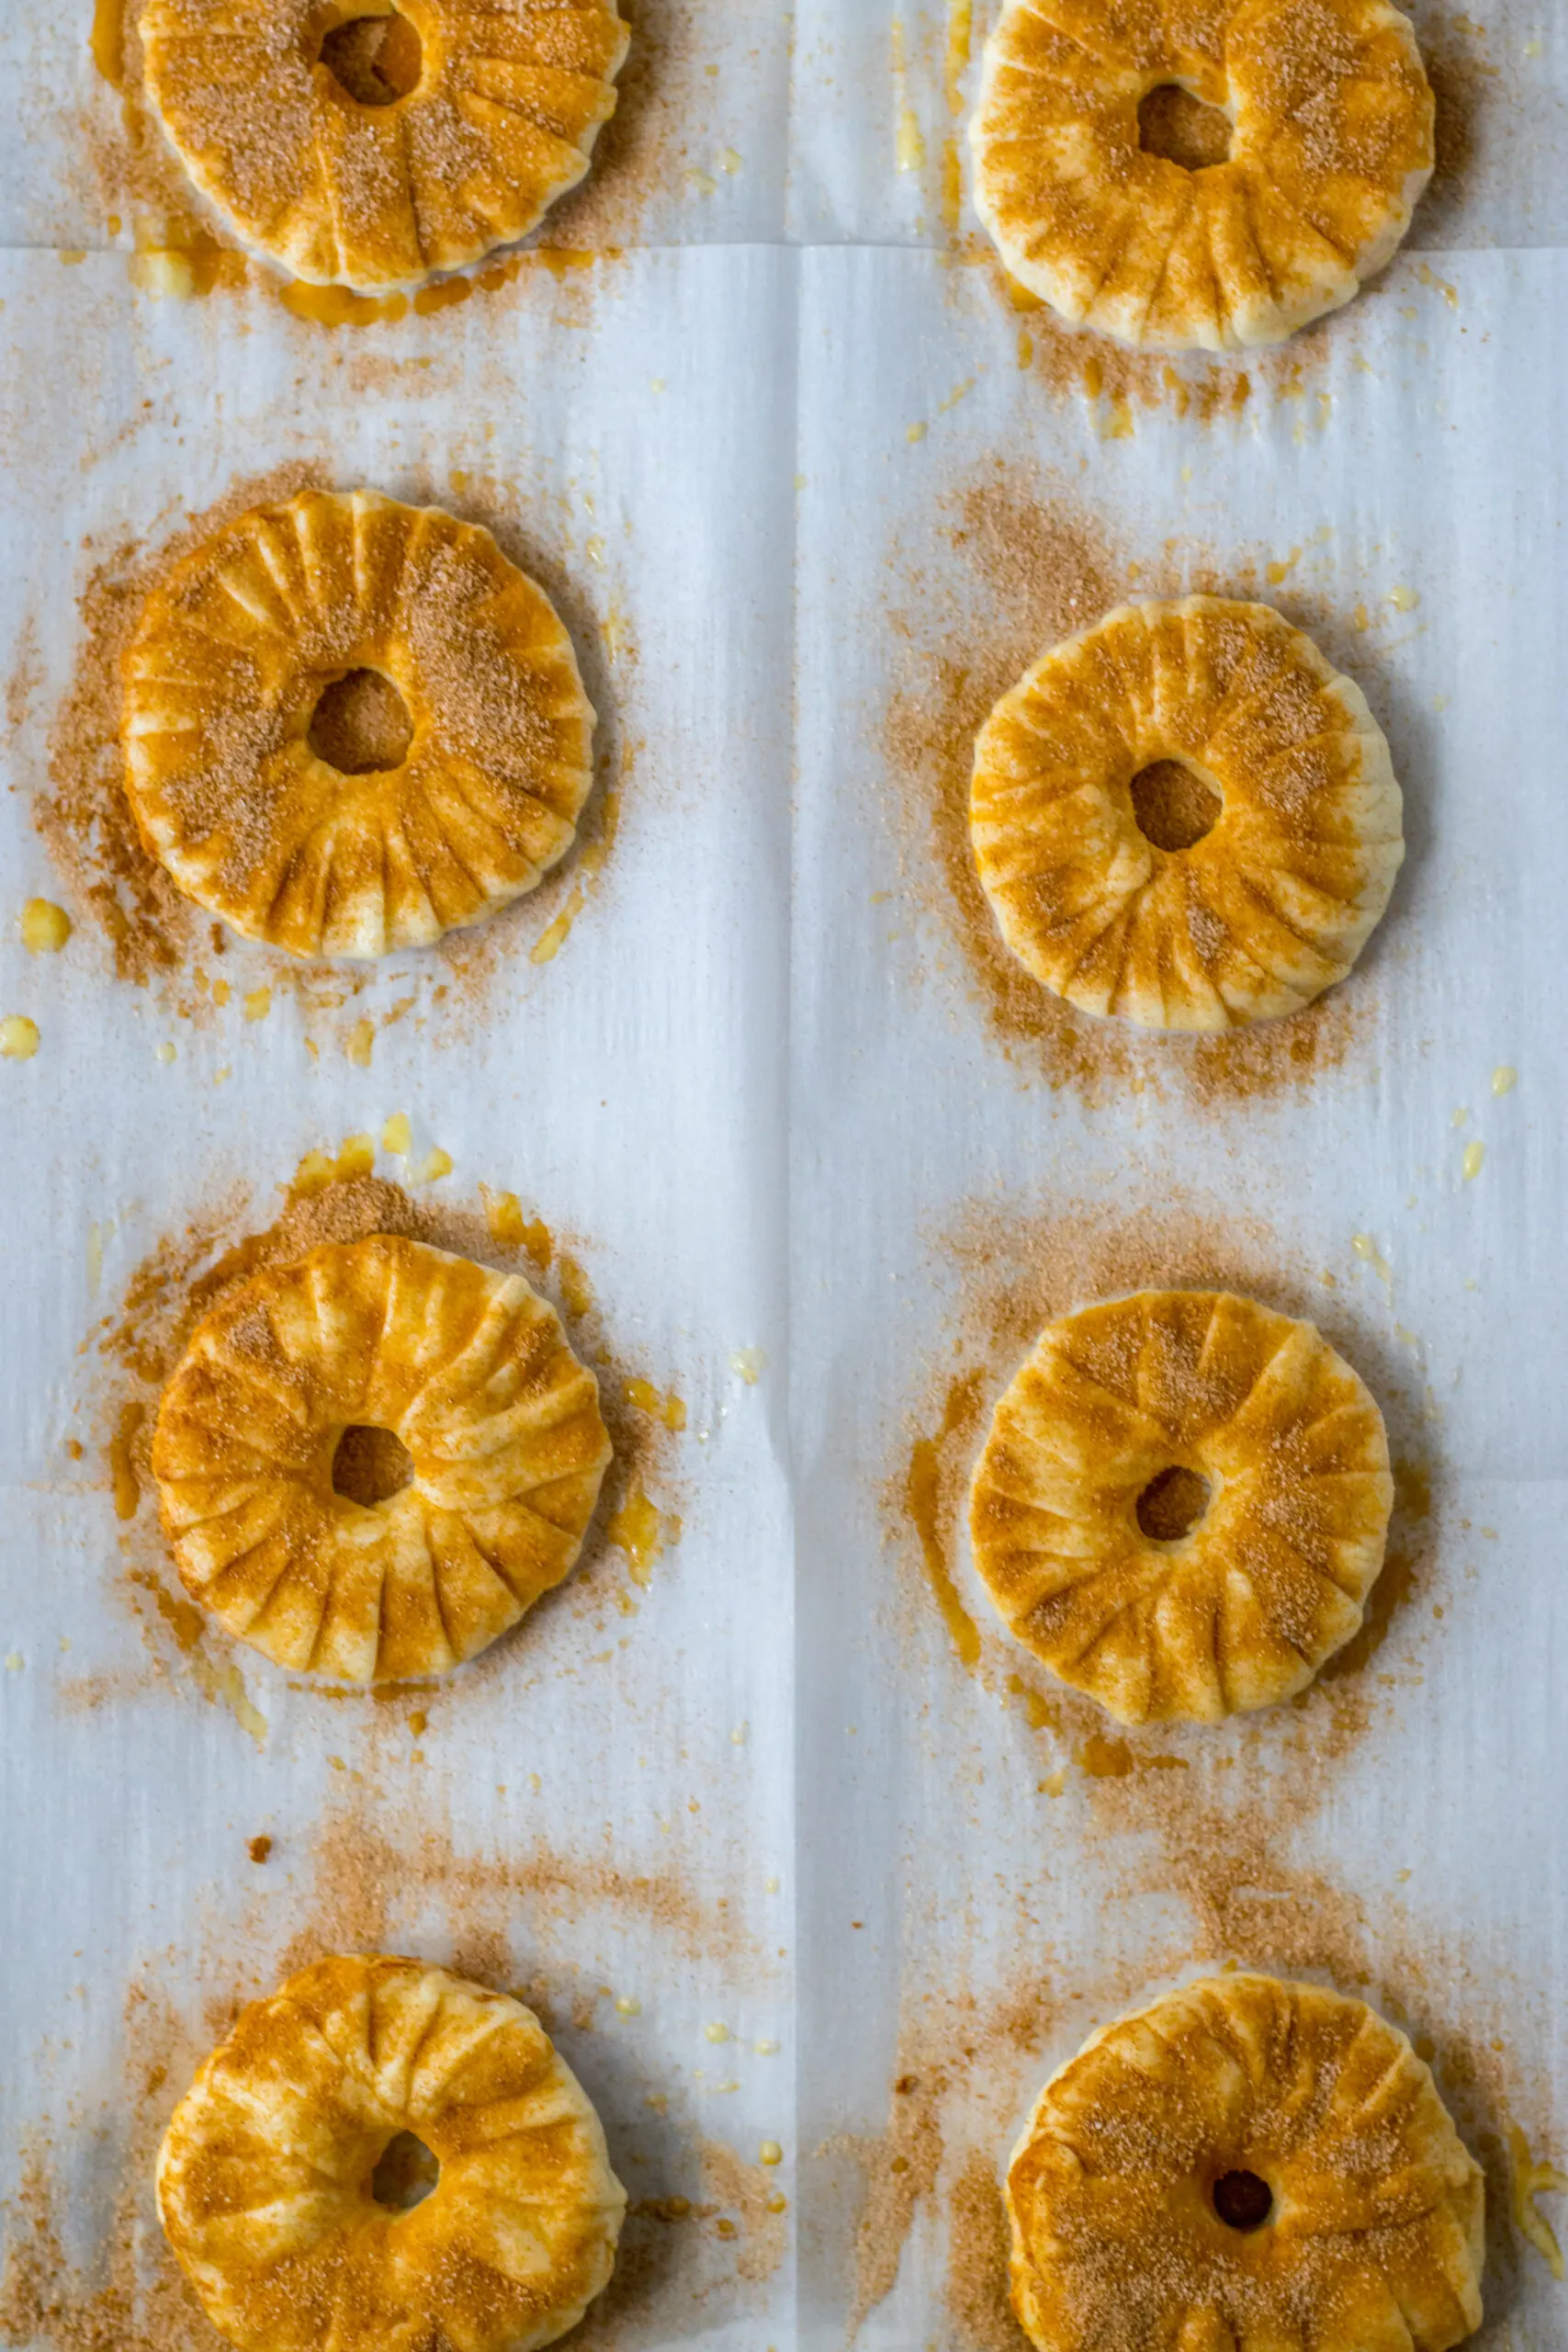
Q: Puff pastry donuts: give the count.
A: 8